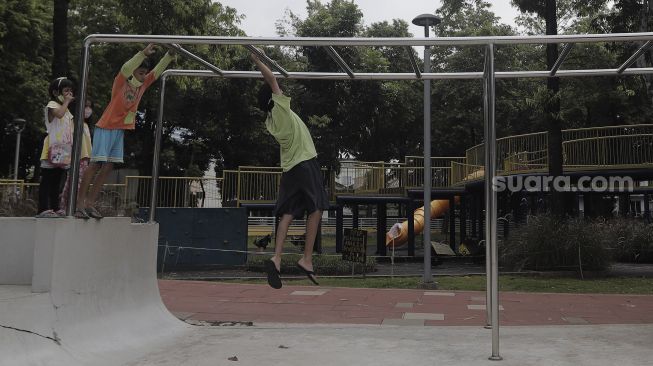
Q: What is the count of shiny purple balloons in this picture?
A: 0